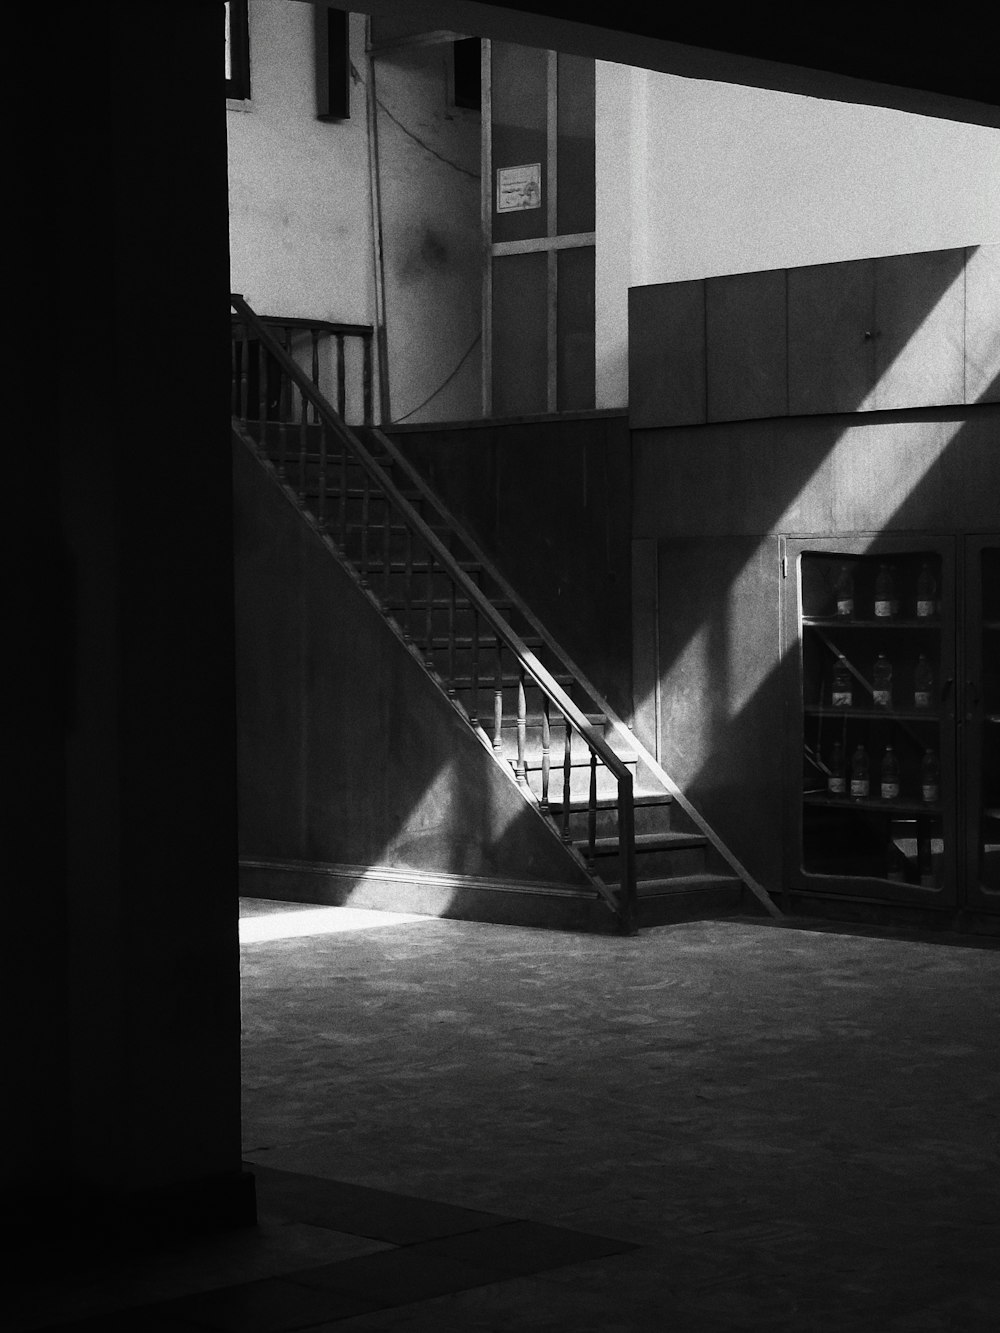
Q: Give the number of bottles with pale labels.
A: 10